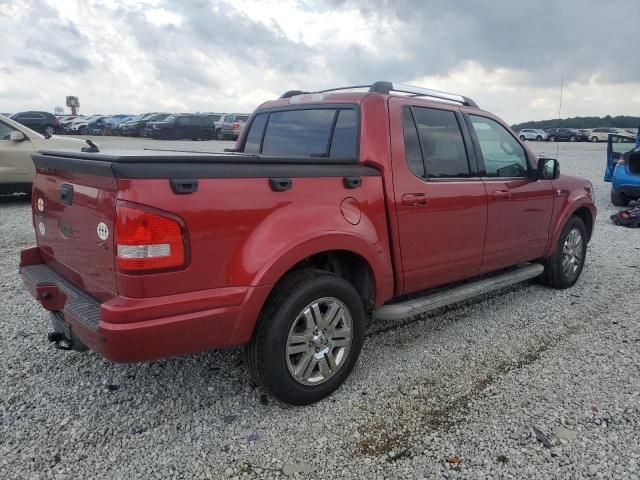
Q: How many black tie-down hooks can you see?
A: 3